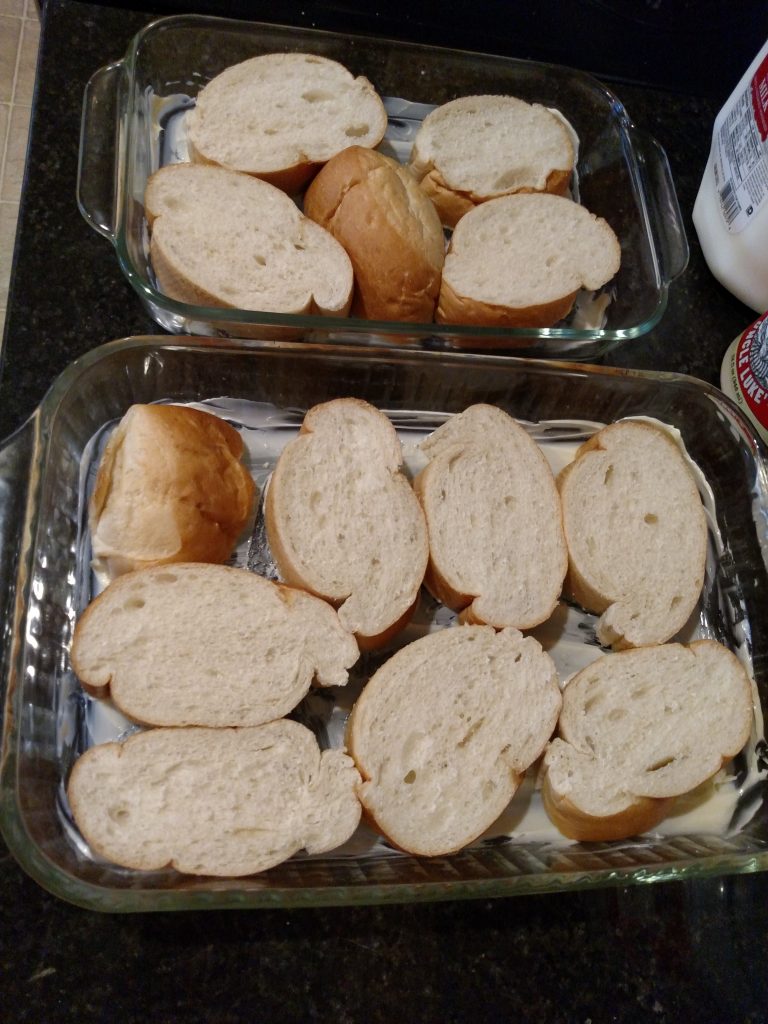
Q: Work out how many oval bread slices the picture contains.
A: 11